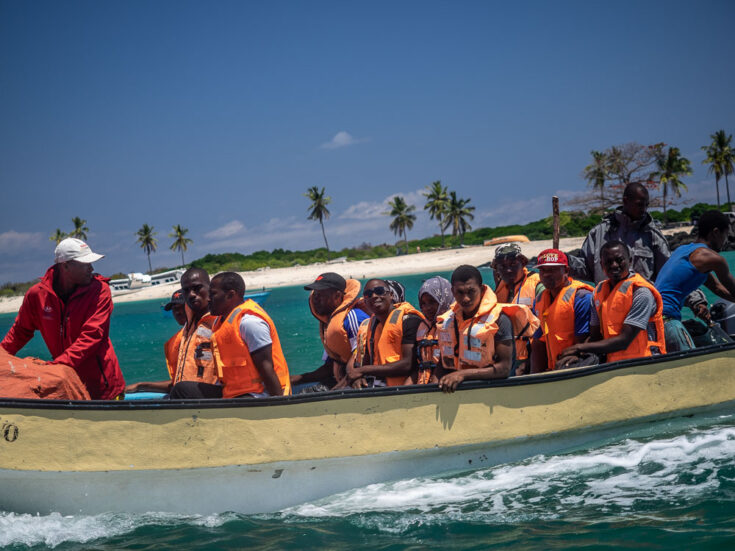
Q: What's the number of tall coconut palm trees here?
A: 12